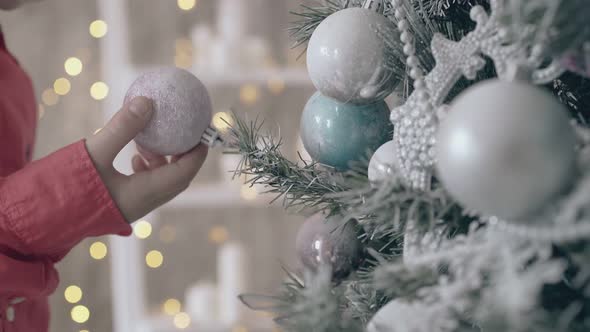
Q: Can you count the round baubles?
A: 7